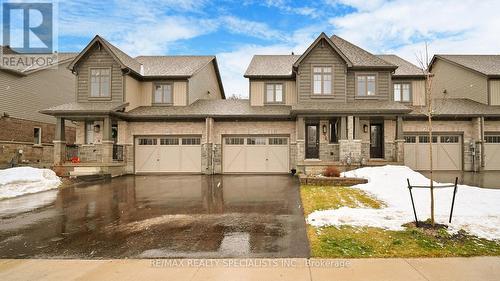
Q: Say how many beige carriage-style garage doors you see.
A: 4